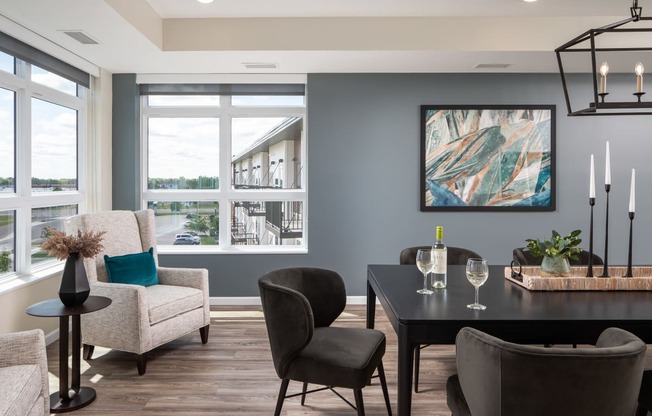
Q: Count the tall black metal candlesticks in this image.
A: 3